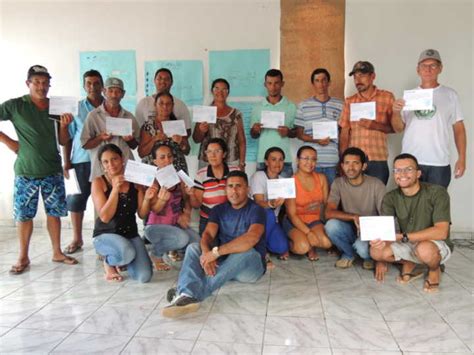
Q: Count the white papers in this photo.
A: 14